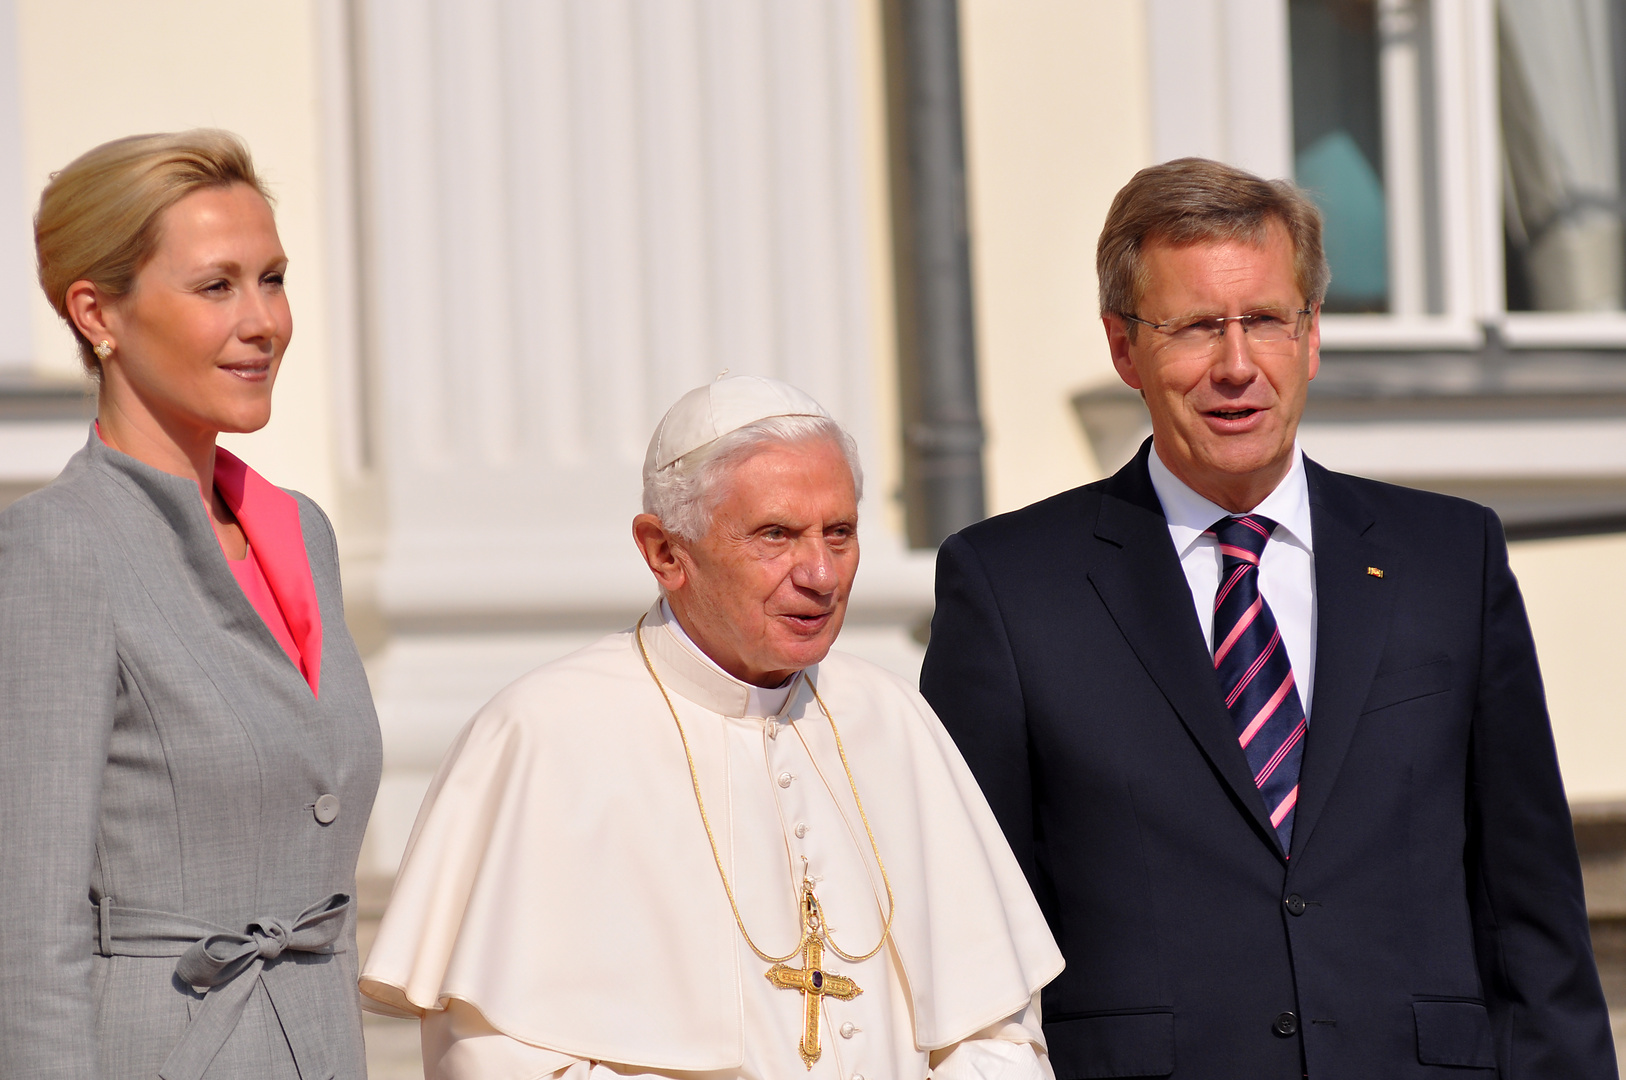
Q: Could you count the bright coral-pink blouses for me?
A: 1